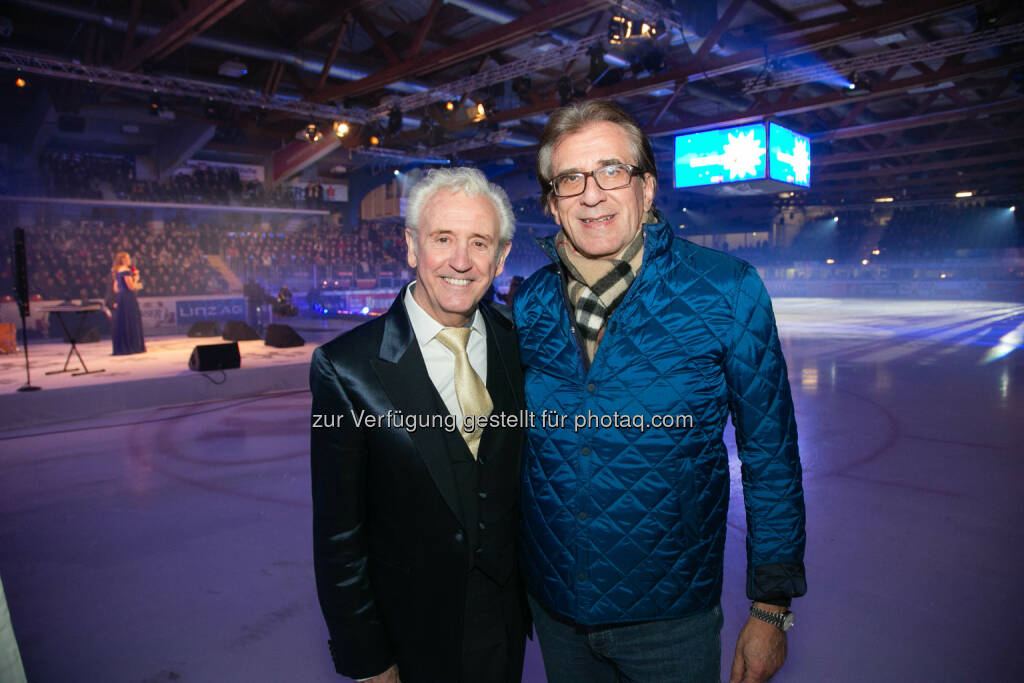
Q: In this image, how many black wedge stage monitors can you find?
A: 4